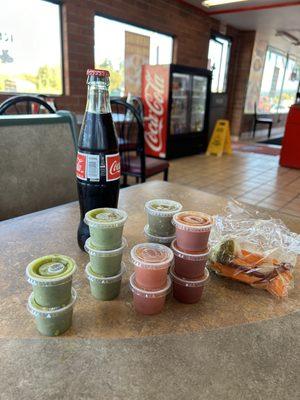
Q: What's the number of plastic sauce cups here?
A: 12